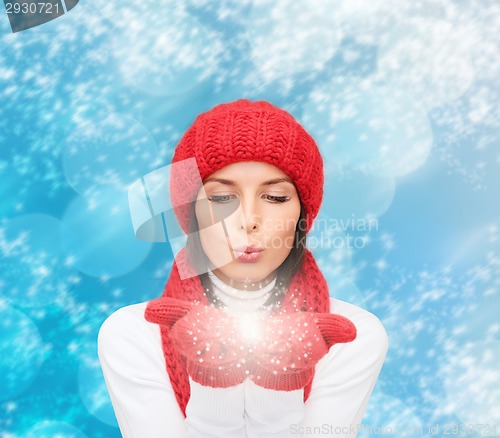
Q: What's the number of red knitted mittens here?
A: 2